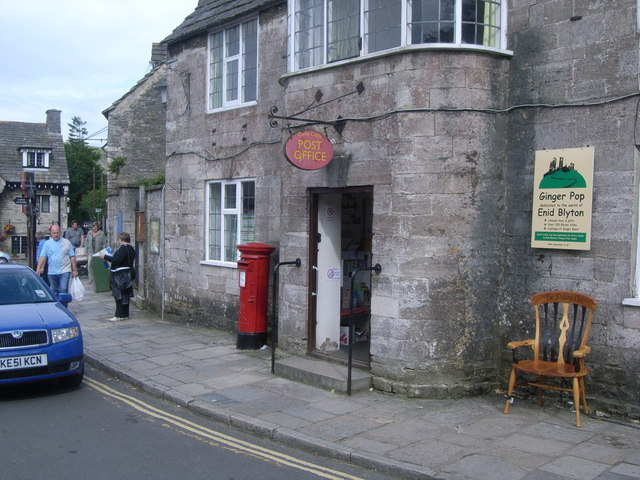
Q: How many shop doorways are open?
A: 1